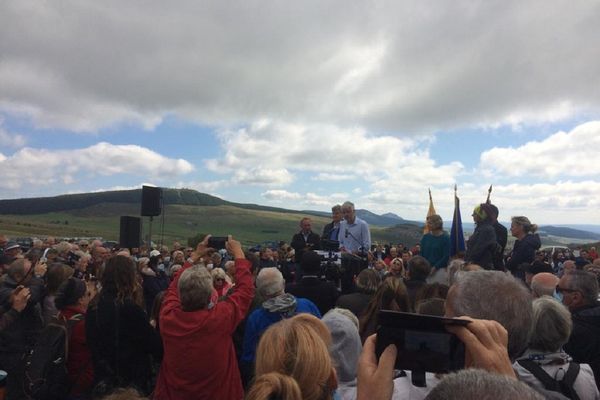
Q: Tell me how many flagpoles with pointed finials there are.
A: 3